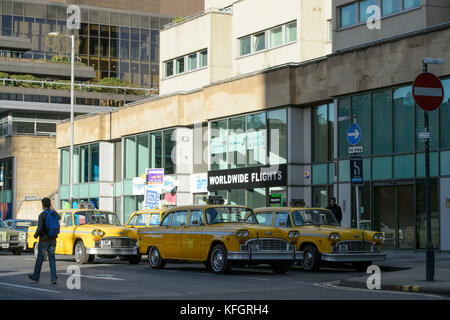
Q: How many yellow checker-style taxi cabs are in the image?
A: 4